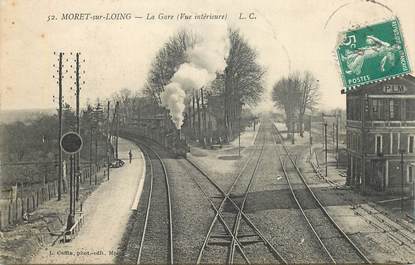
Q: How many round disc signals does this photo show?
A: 1